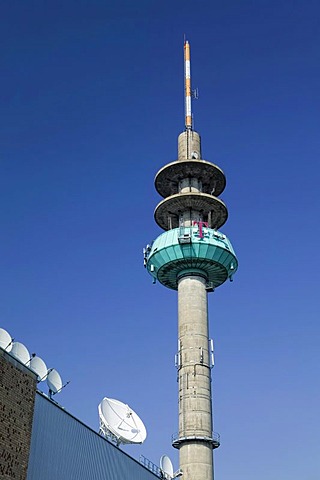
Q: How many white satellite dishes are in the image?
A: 6